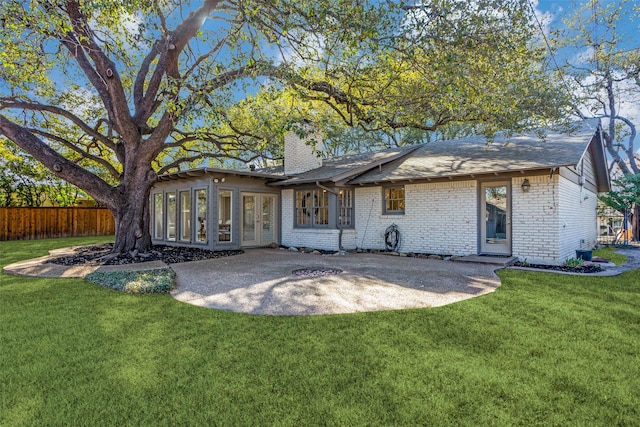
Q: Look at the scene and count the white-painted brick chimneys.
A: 1